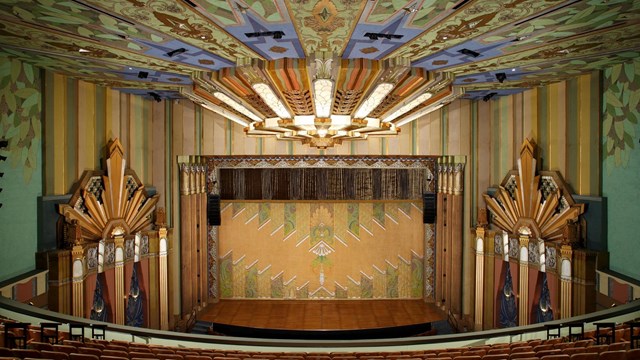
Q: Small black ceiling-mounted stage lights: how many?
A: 8